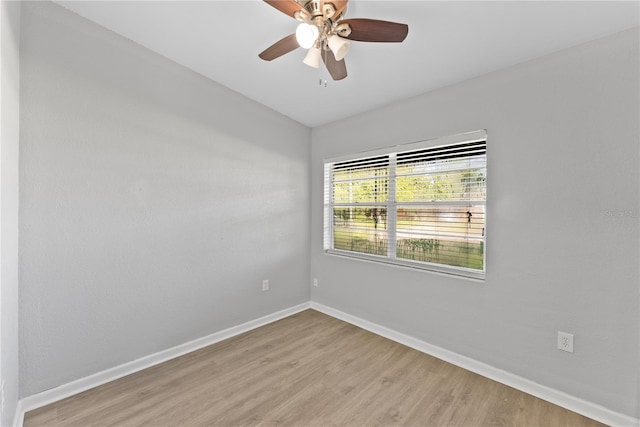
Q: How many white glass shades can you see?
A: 3